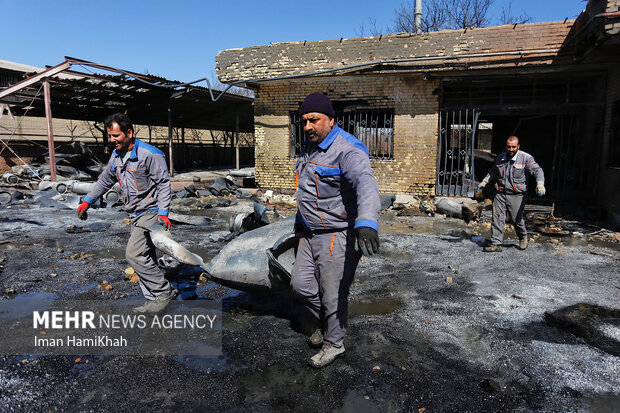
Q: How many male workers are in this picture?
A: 3